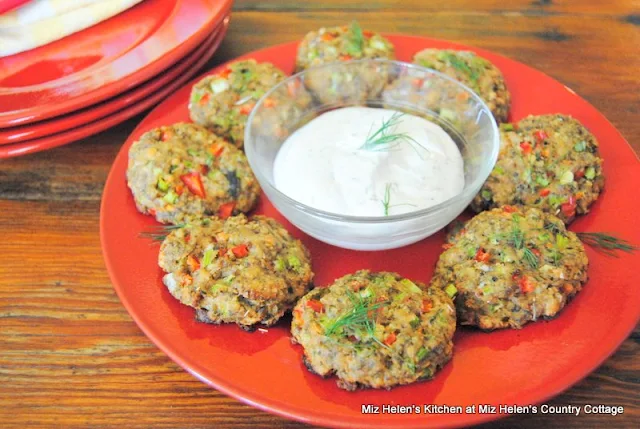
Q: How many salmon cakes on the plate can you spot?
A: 8